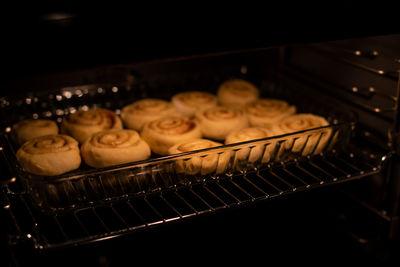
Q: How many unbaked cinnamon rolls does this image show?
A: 13